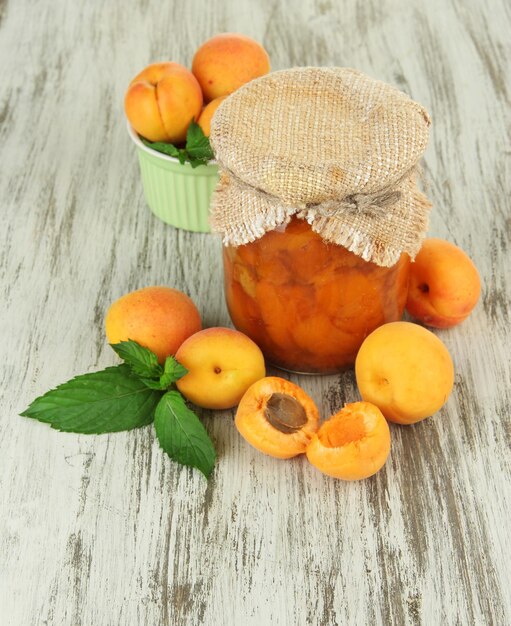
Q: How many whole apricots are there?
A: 7